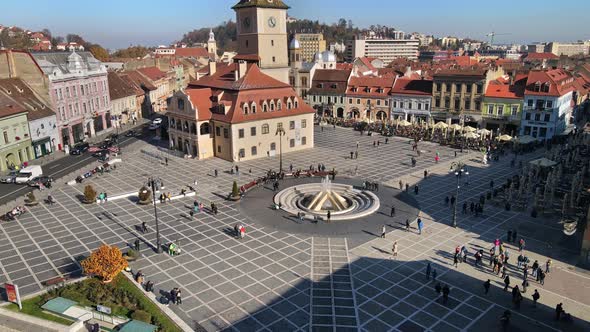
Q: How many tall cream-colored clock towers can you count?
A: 1